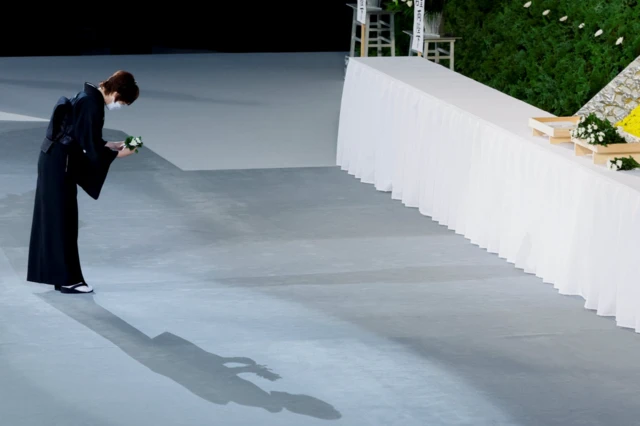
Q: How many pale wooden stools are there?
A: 2